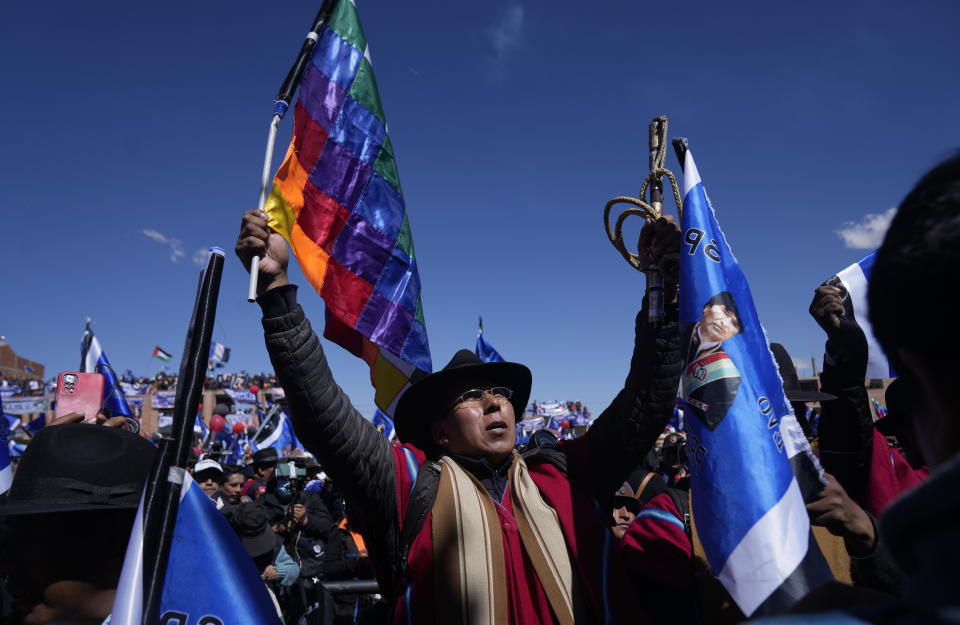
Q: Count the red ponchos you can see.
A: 3